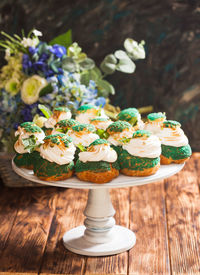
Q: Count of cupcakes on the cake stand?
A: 13